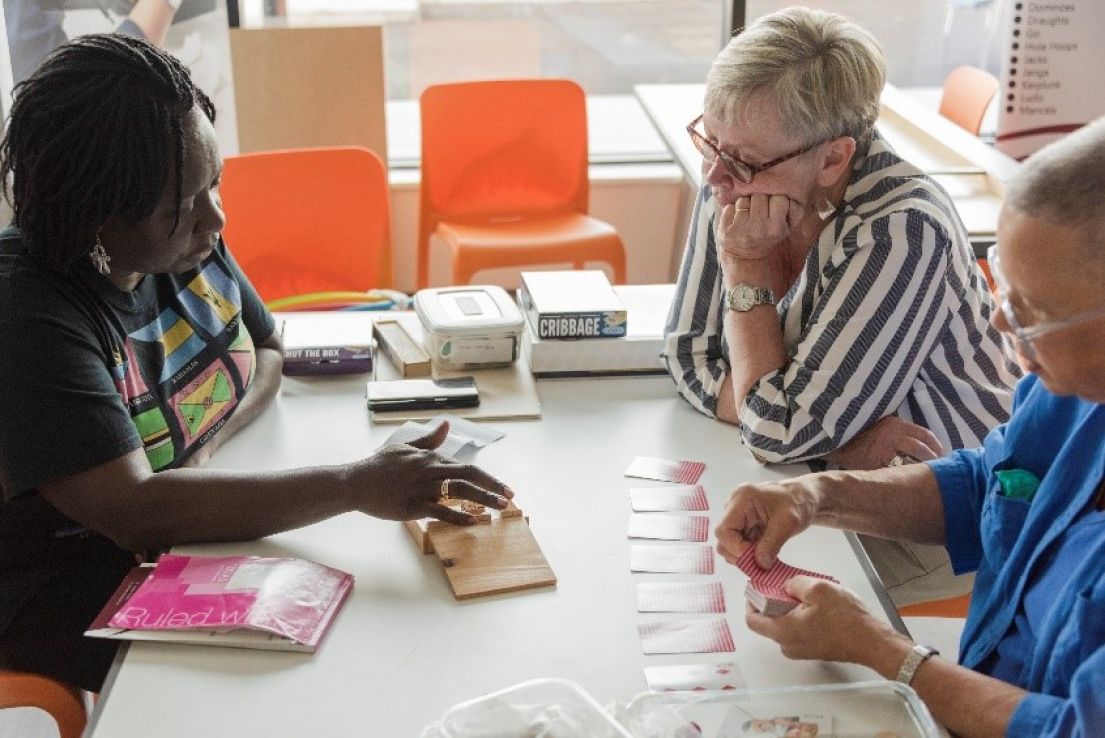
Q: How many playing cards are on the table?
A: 7